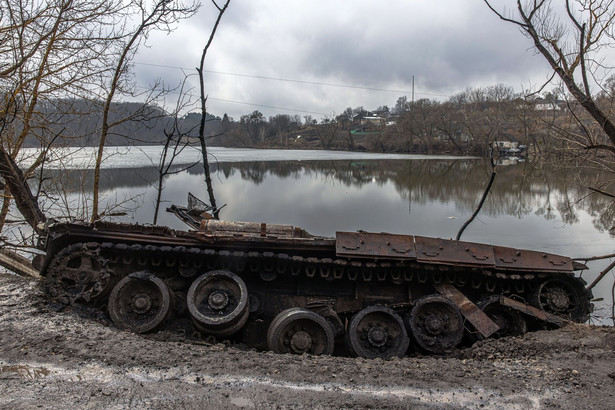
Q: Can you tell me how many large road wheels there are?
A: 6